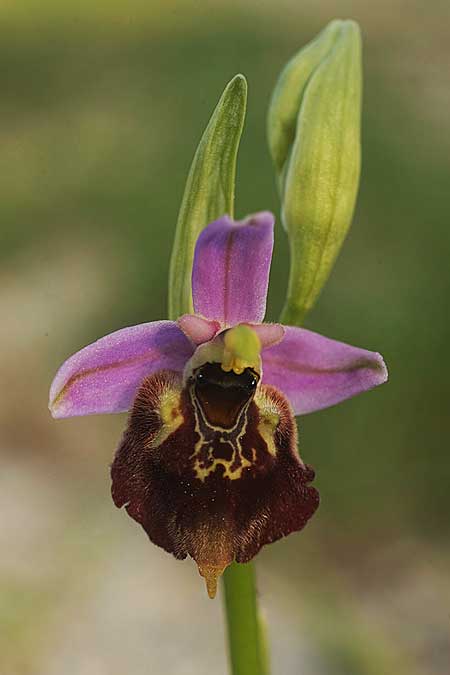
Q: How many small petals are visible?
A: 2